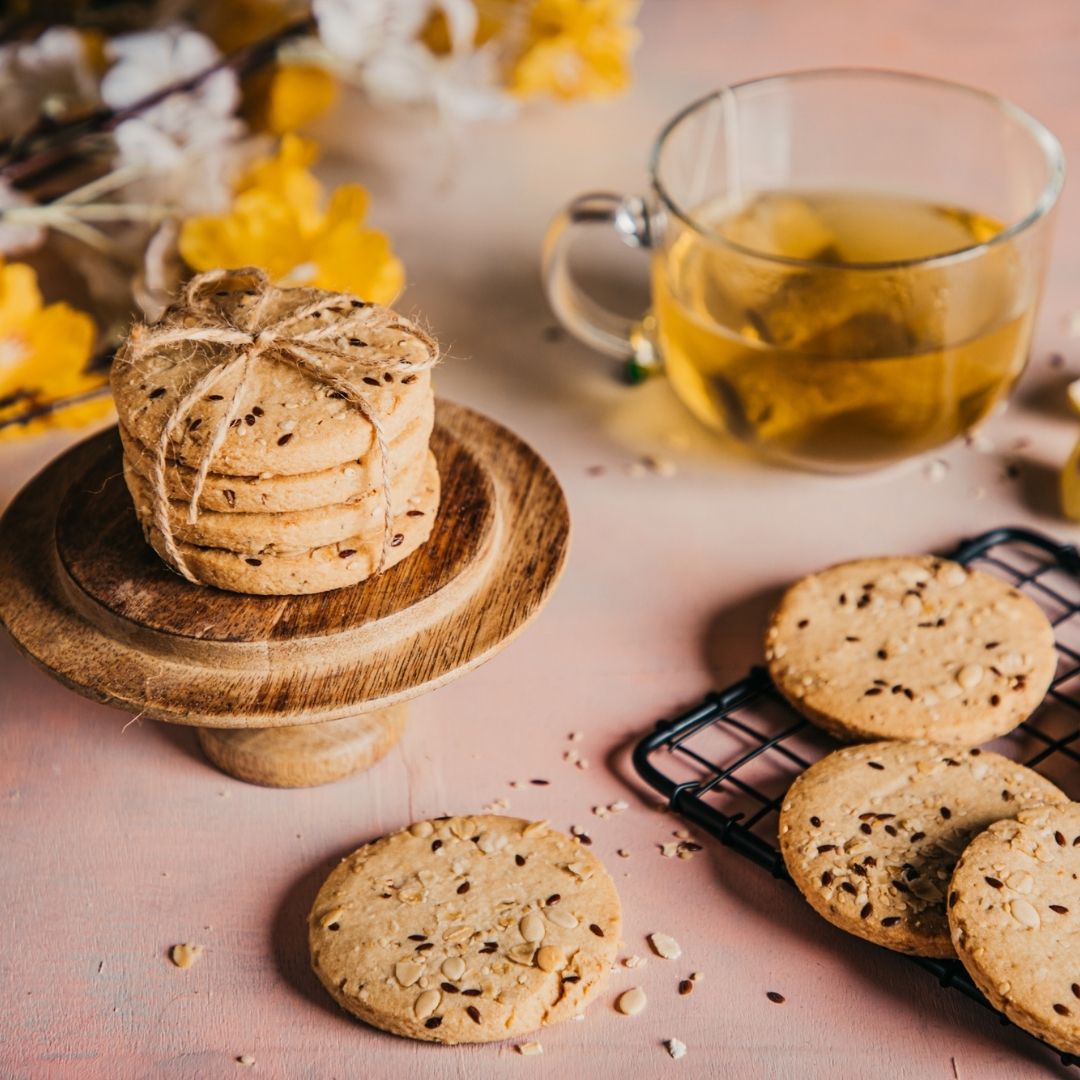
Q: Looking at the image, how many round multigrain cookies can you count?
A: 8